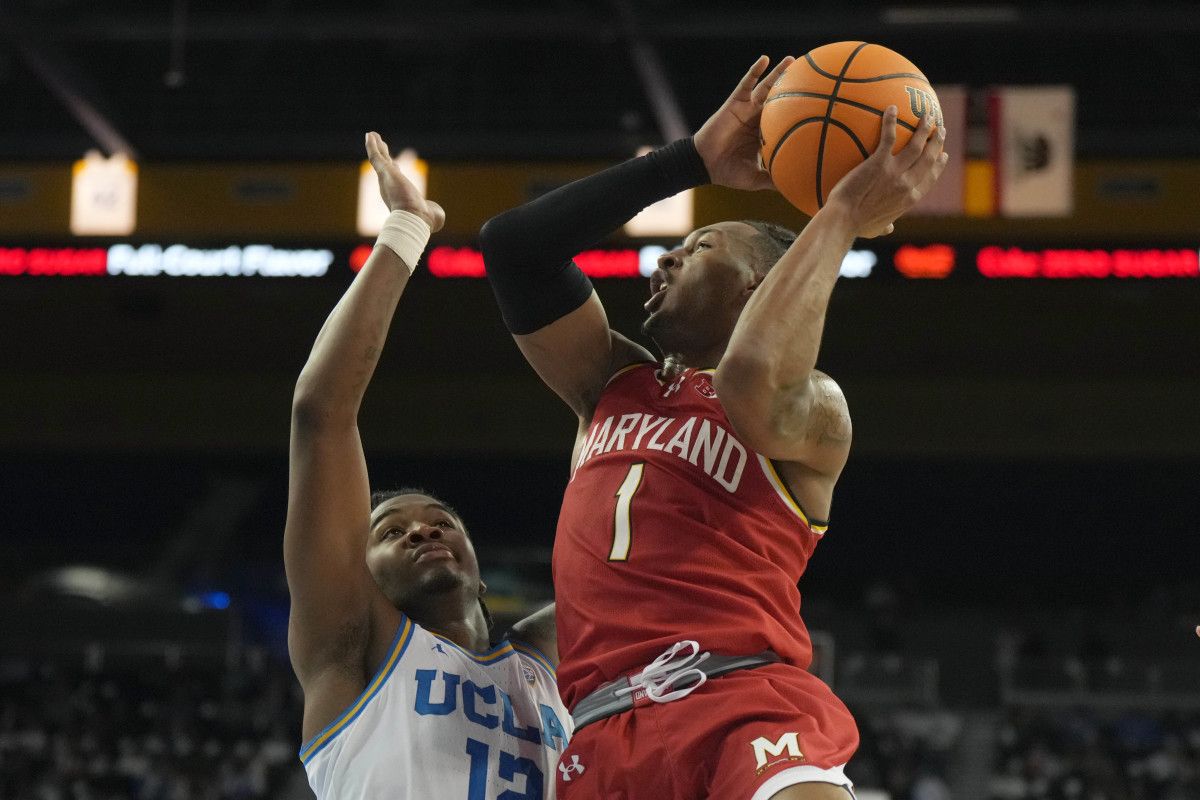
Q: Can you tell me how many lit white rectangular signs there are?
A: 3